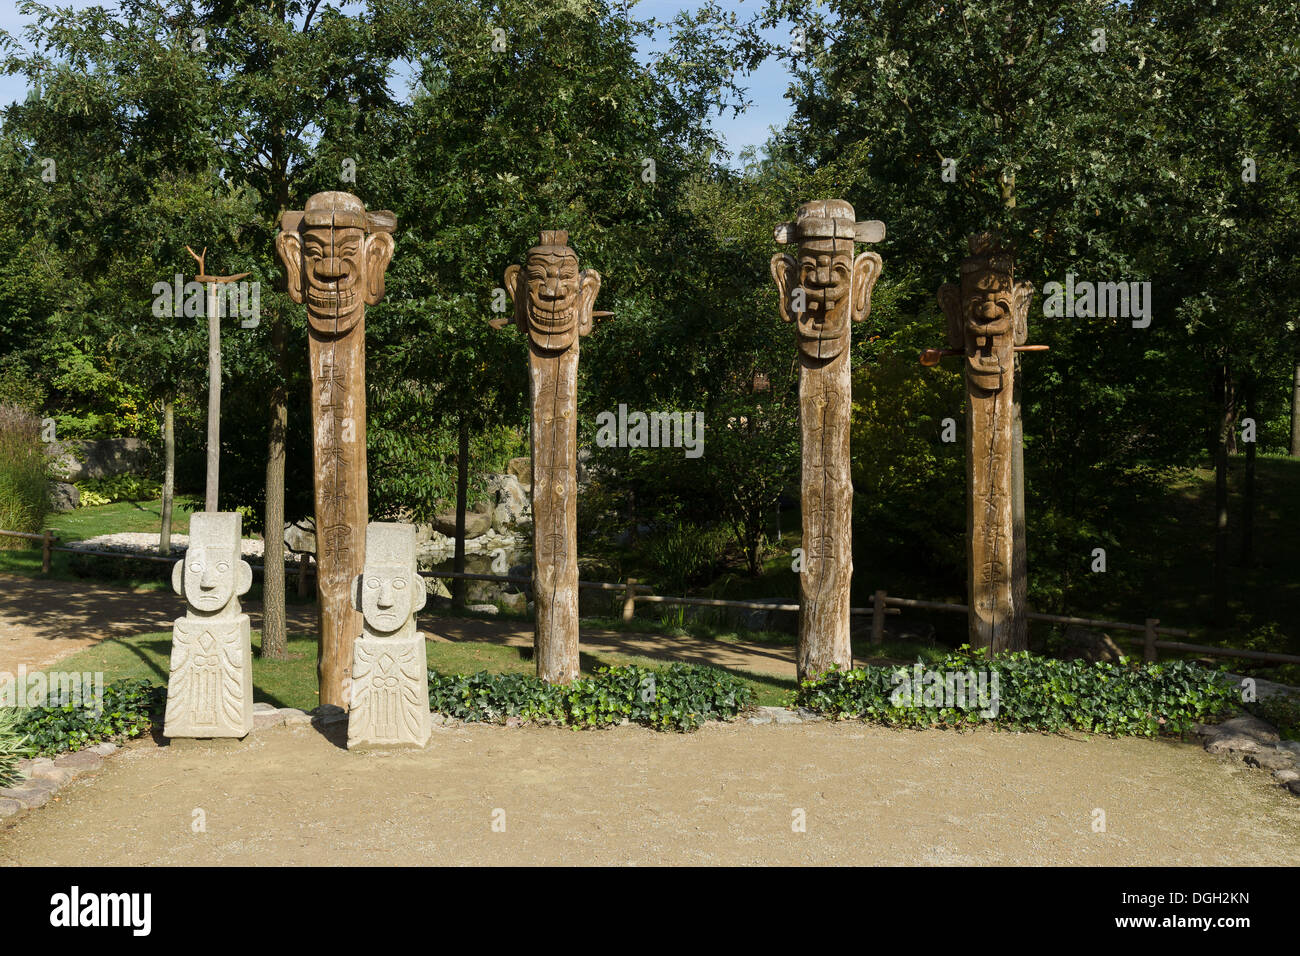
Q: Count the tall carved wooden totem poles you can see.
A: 4